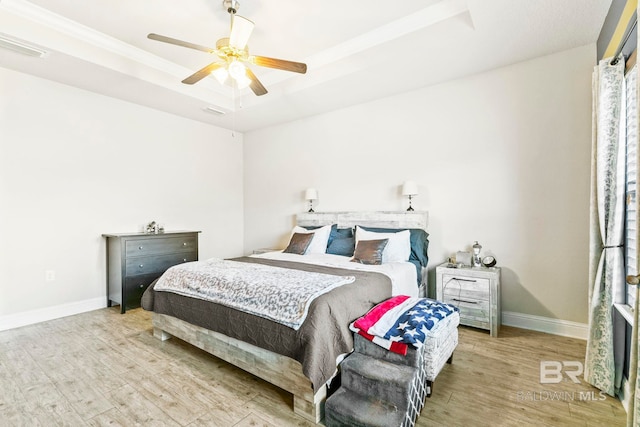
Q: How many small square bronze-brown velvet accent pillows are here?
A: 2